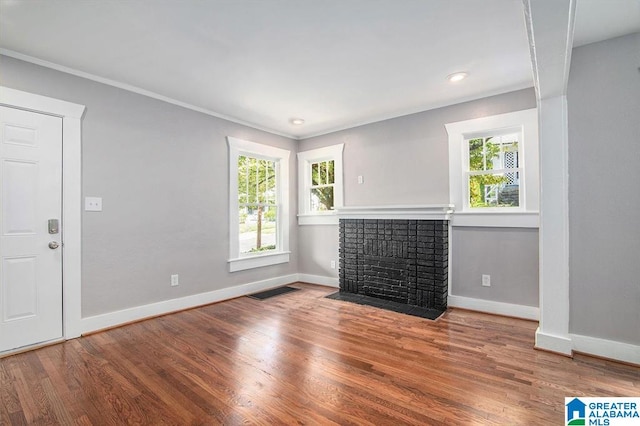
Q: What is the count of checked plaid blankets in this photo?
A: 0